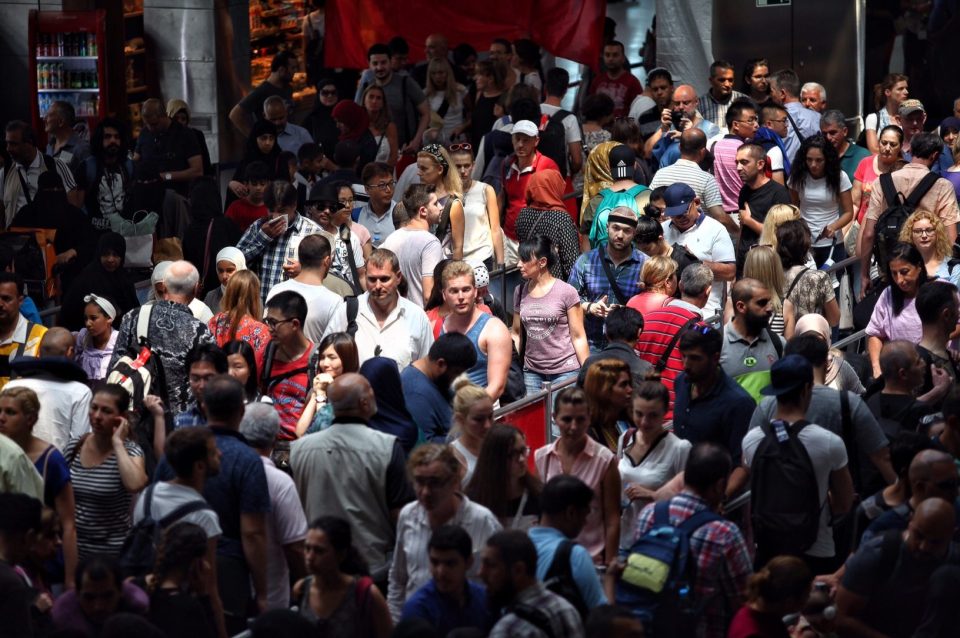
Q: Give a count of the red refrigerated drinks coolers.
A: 1